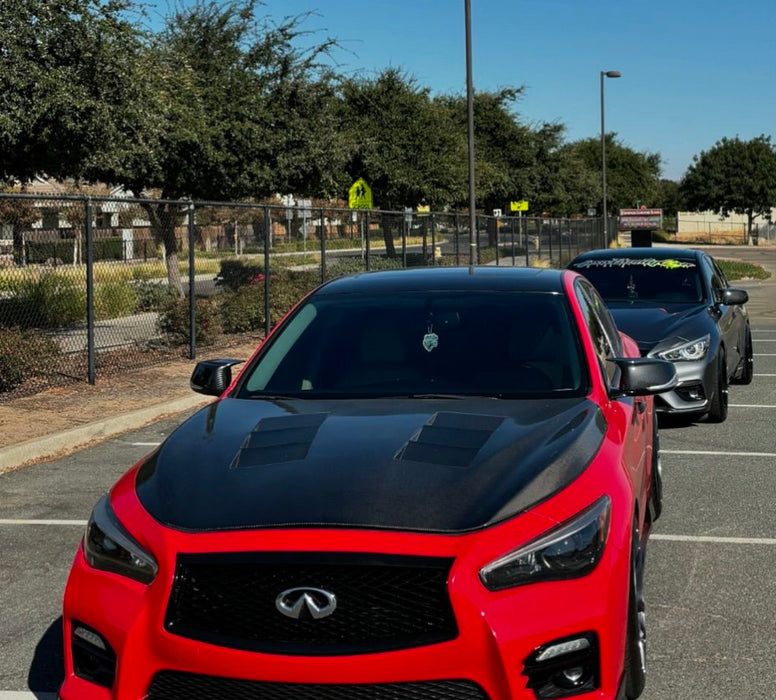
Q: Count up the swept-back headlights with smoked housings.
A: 2